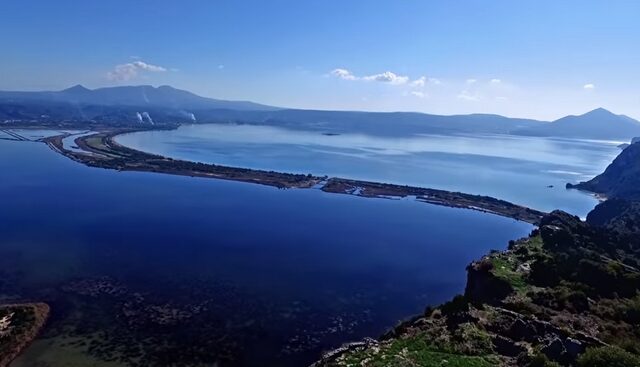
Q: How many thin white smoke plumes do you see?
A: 3